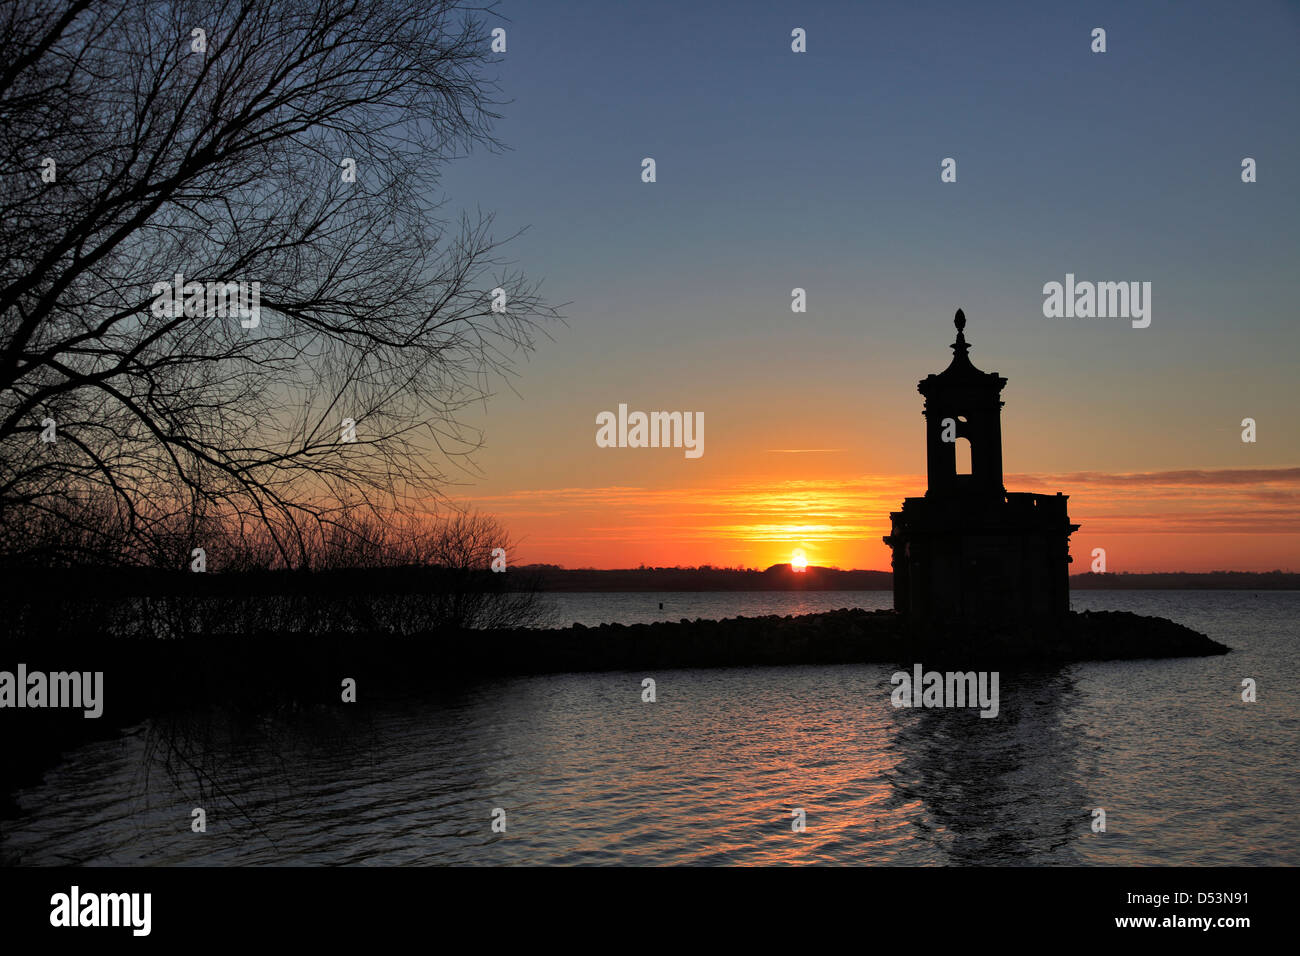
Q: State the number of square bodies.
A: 0